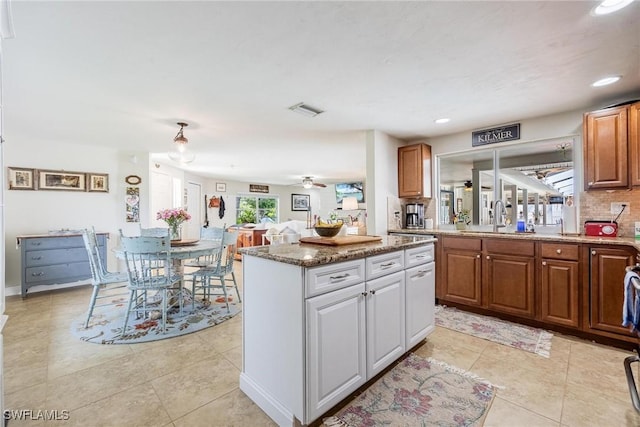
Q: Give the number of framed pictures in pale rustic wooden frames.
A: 3